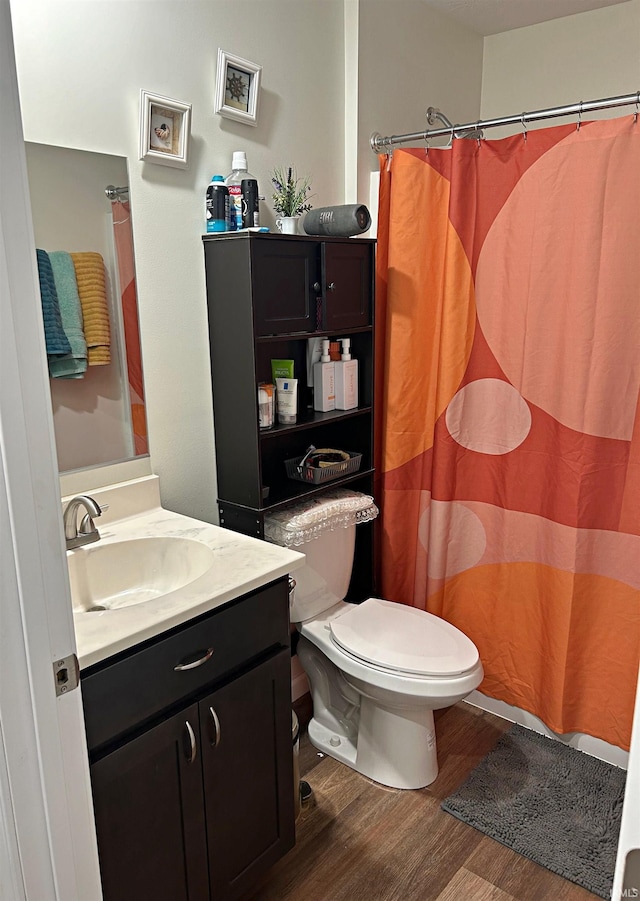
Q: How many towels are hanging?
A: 3